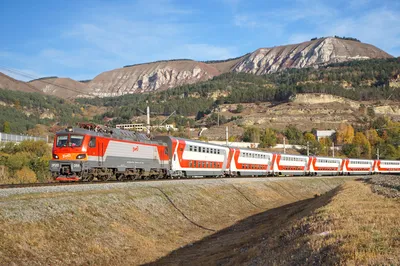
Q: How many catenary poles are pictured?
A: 6